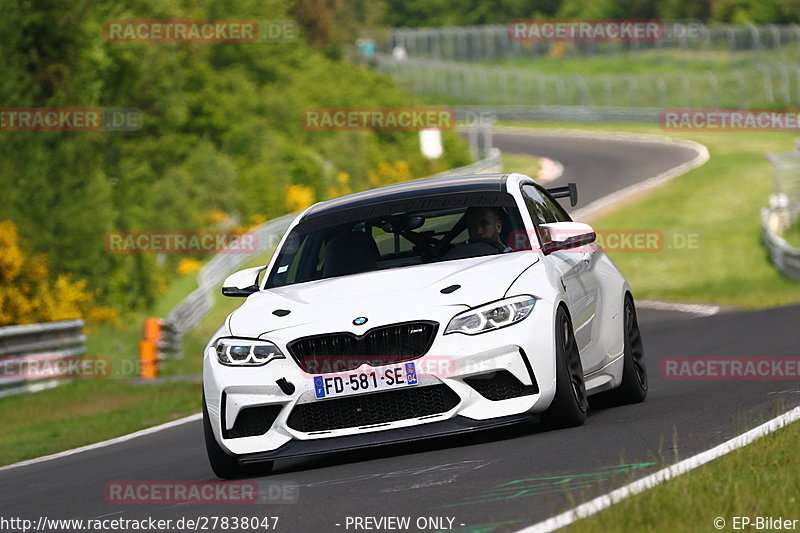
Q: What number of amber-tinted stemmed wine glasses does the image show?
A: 0